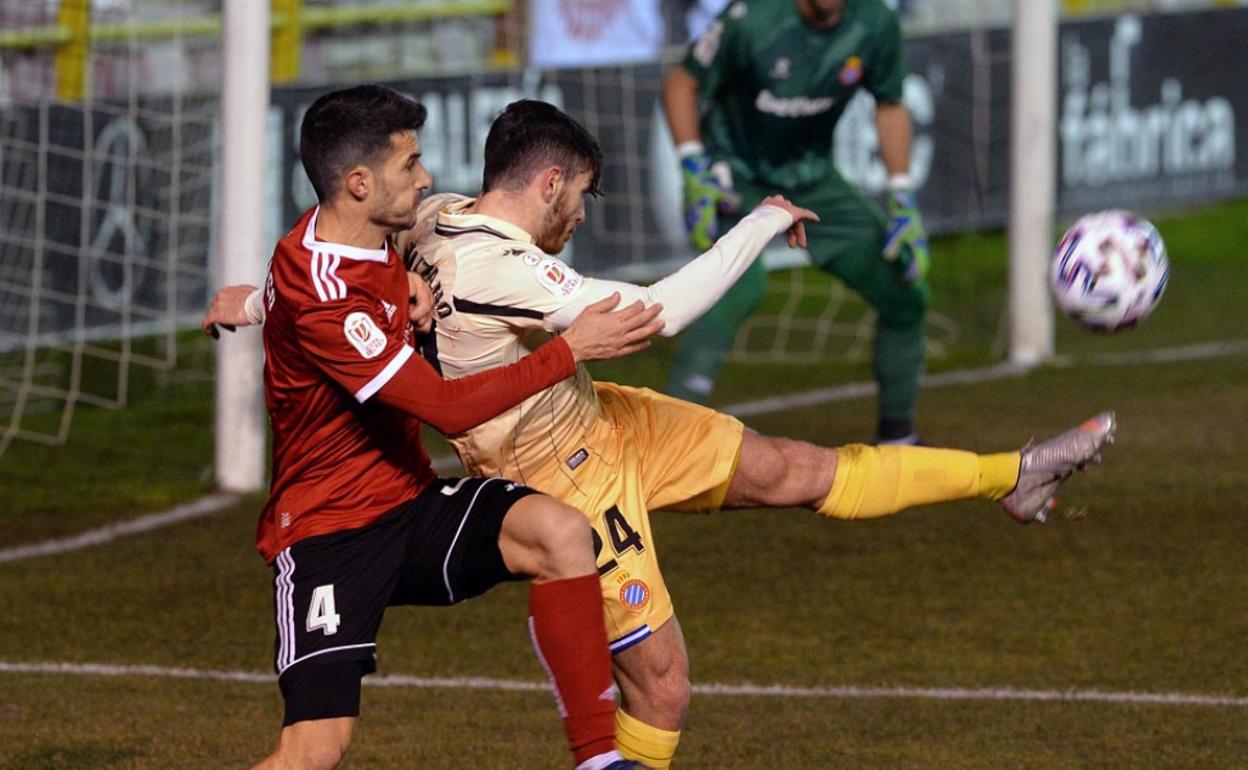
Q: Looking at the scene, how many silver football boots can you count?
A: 1